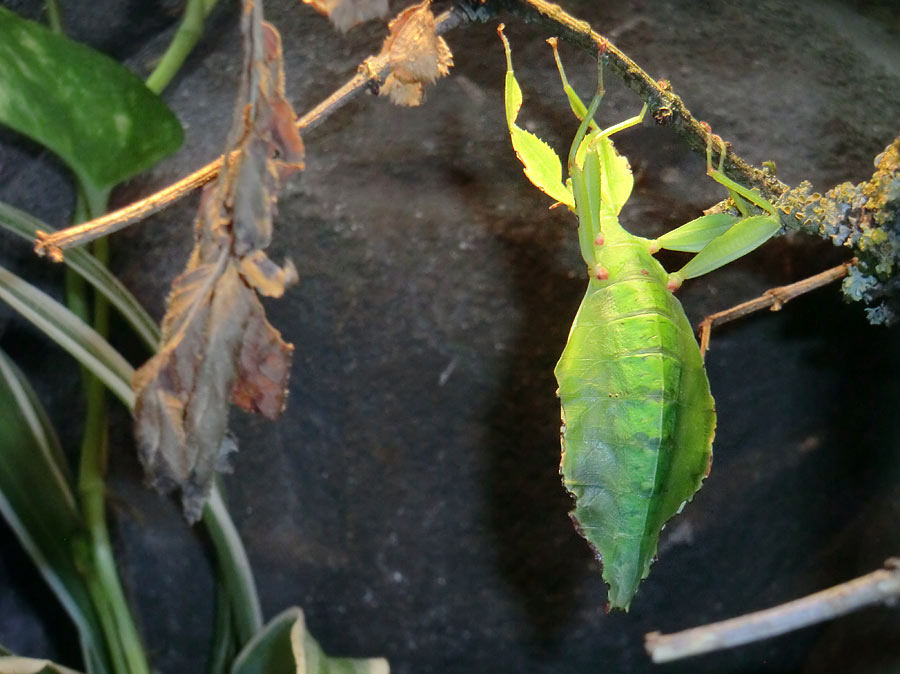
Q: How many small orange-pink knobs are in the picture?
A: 4